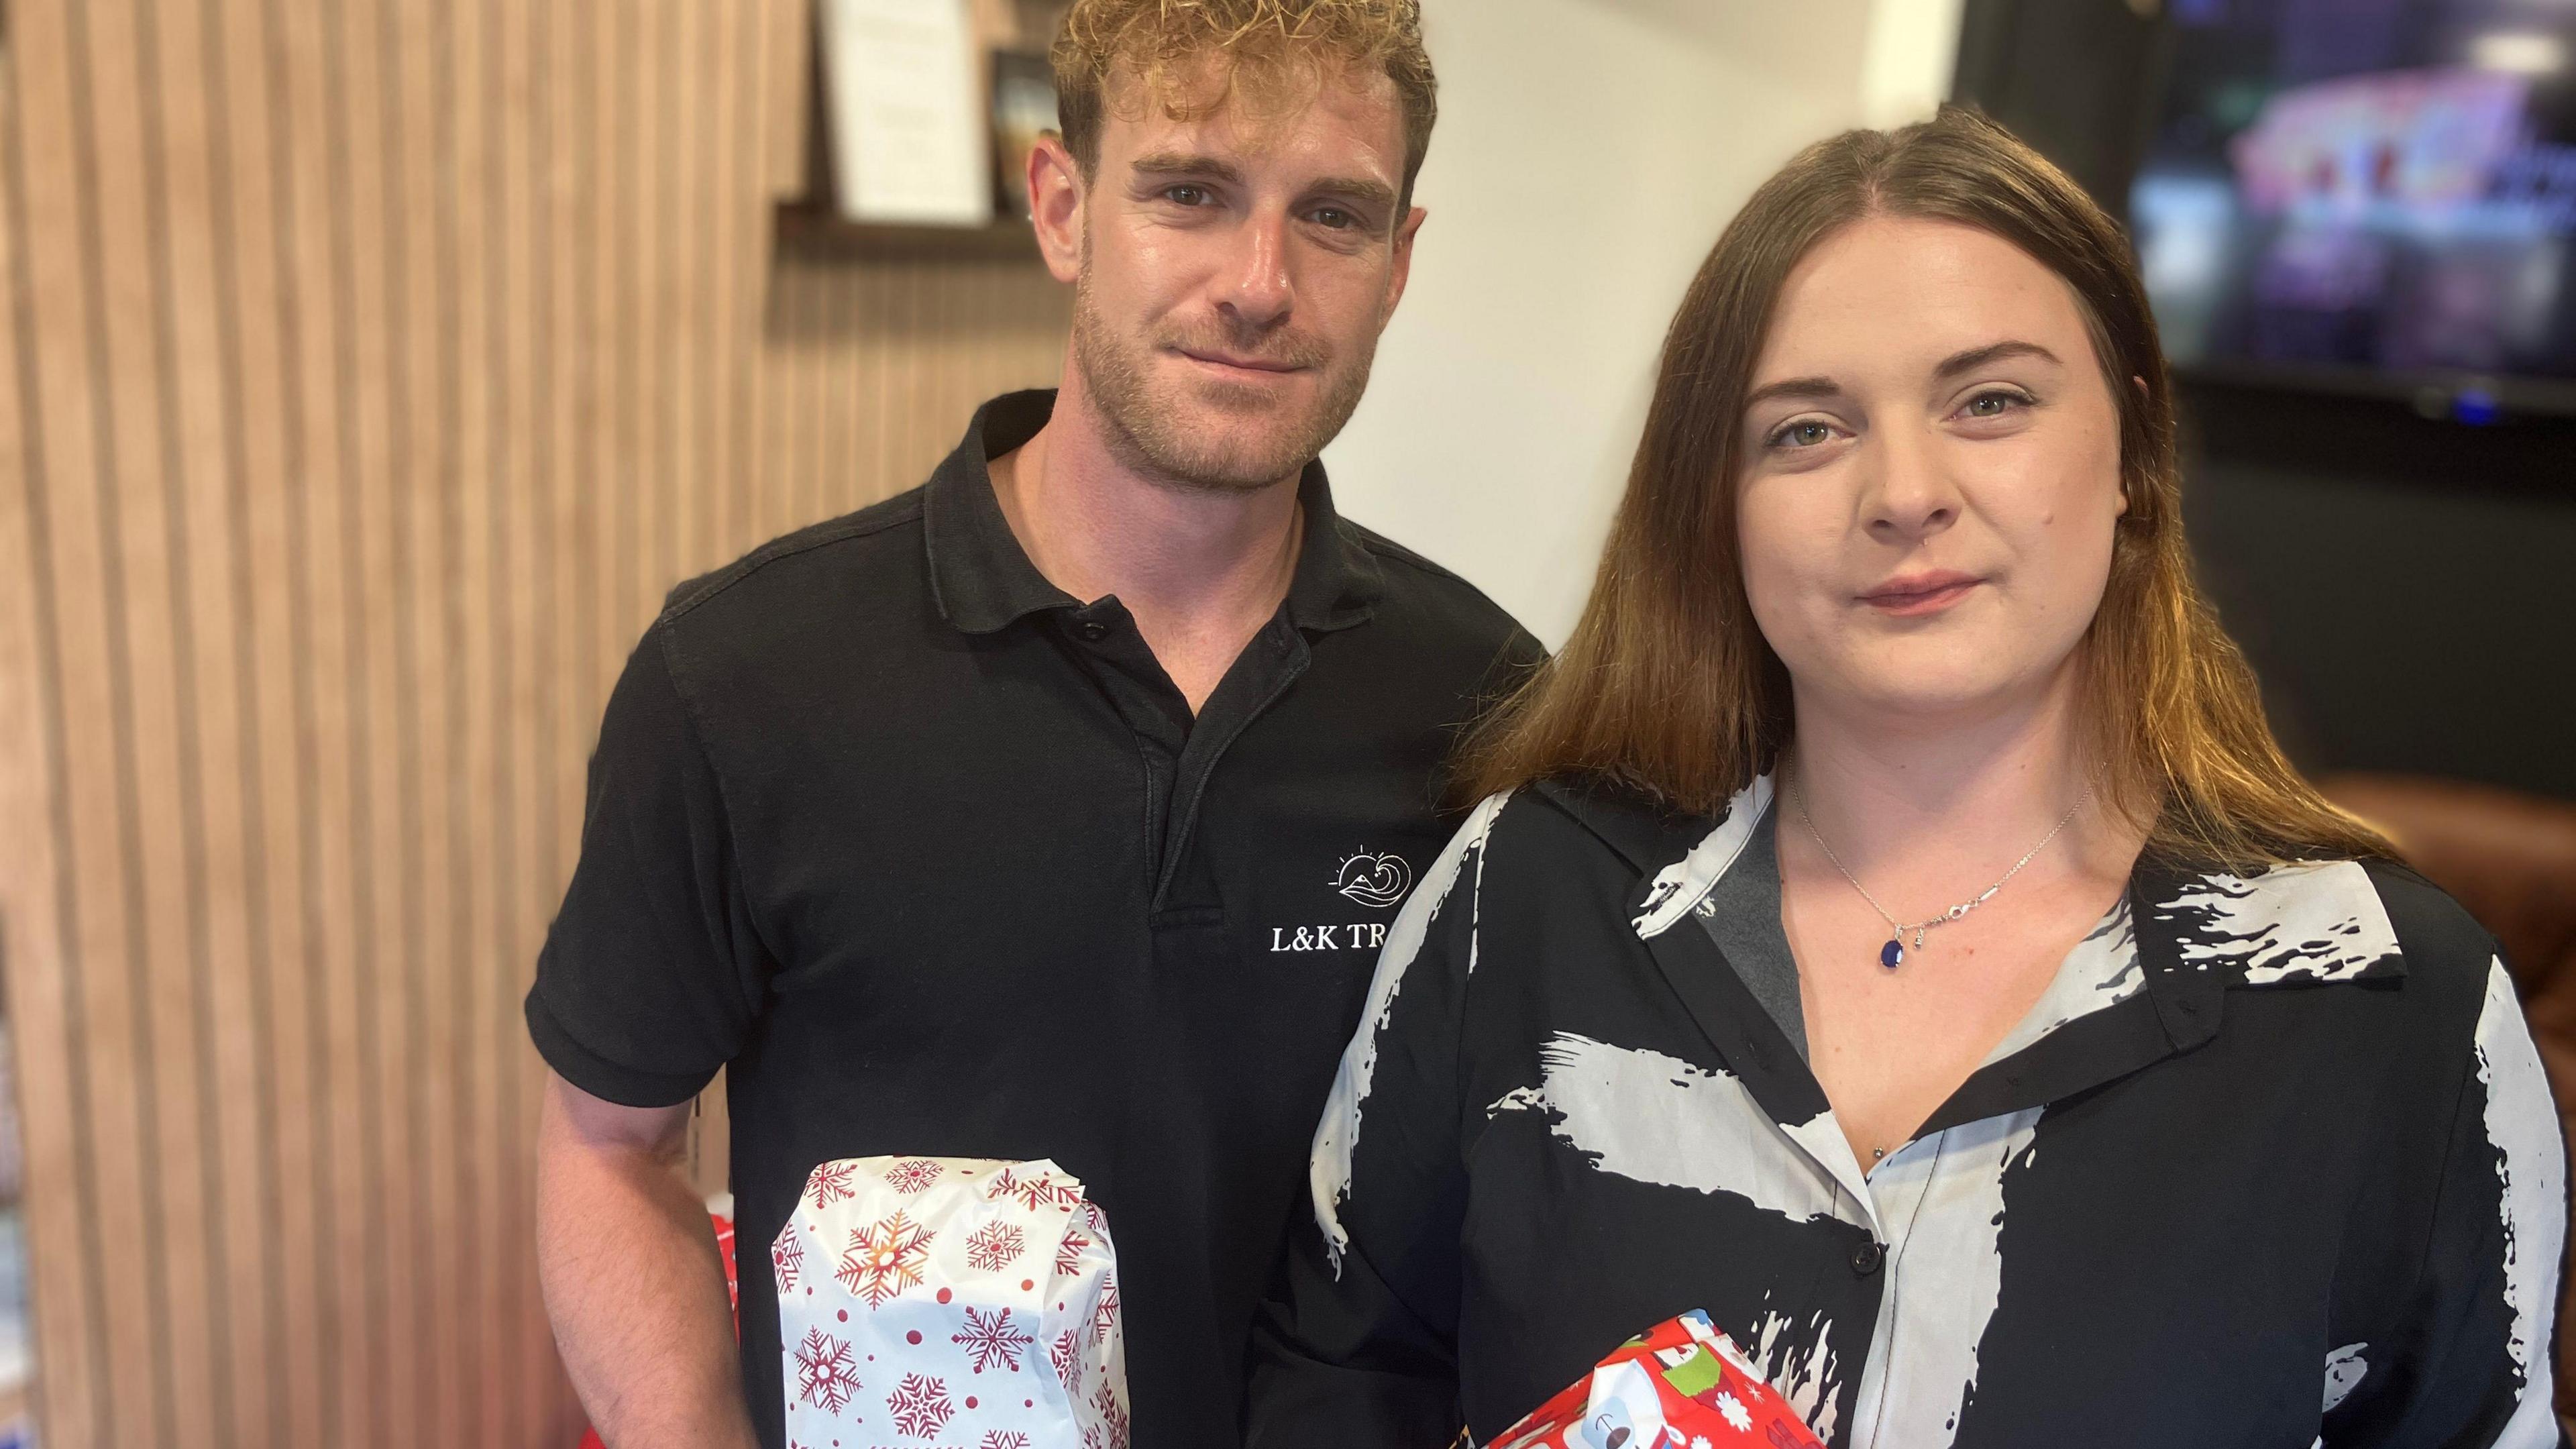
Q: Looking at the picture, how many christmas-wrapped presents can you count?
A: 2